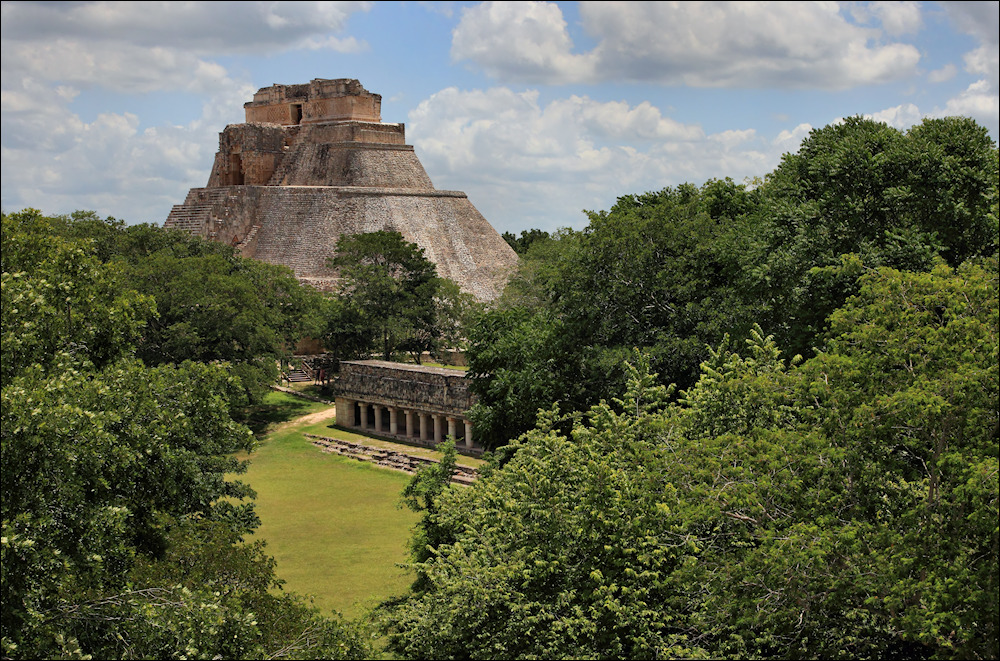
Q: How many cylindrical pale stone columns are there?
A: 8